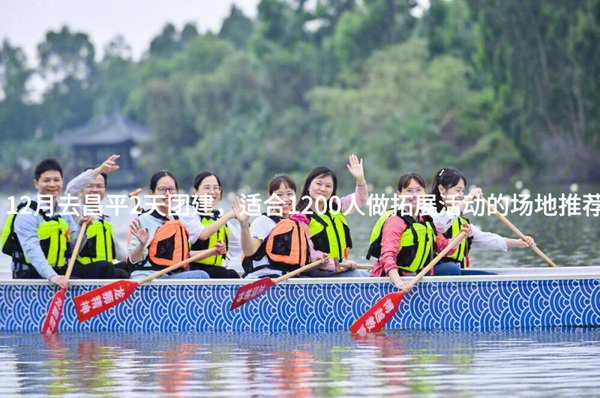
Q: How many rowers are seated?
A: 8